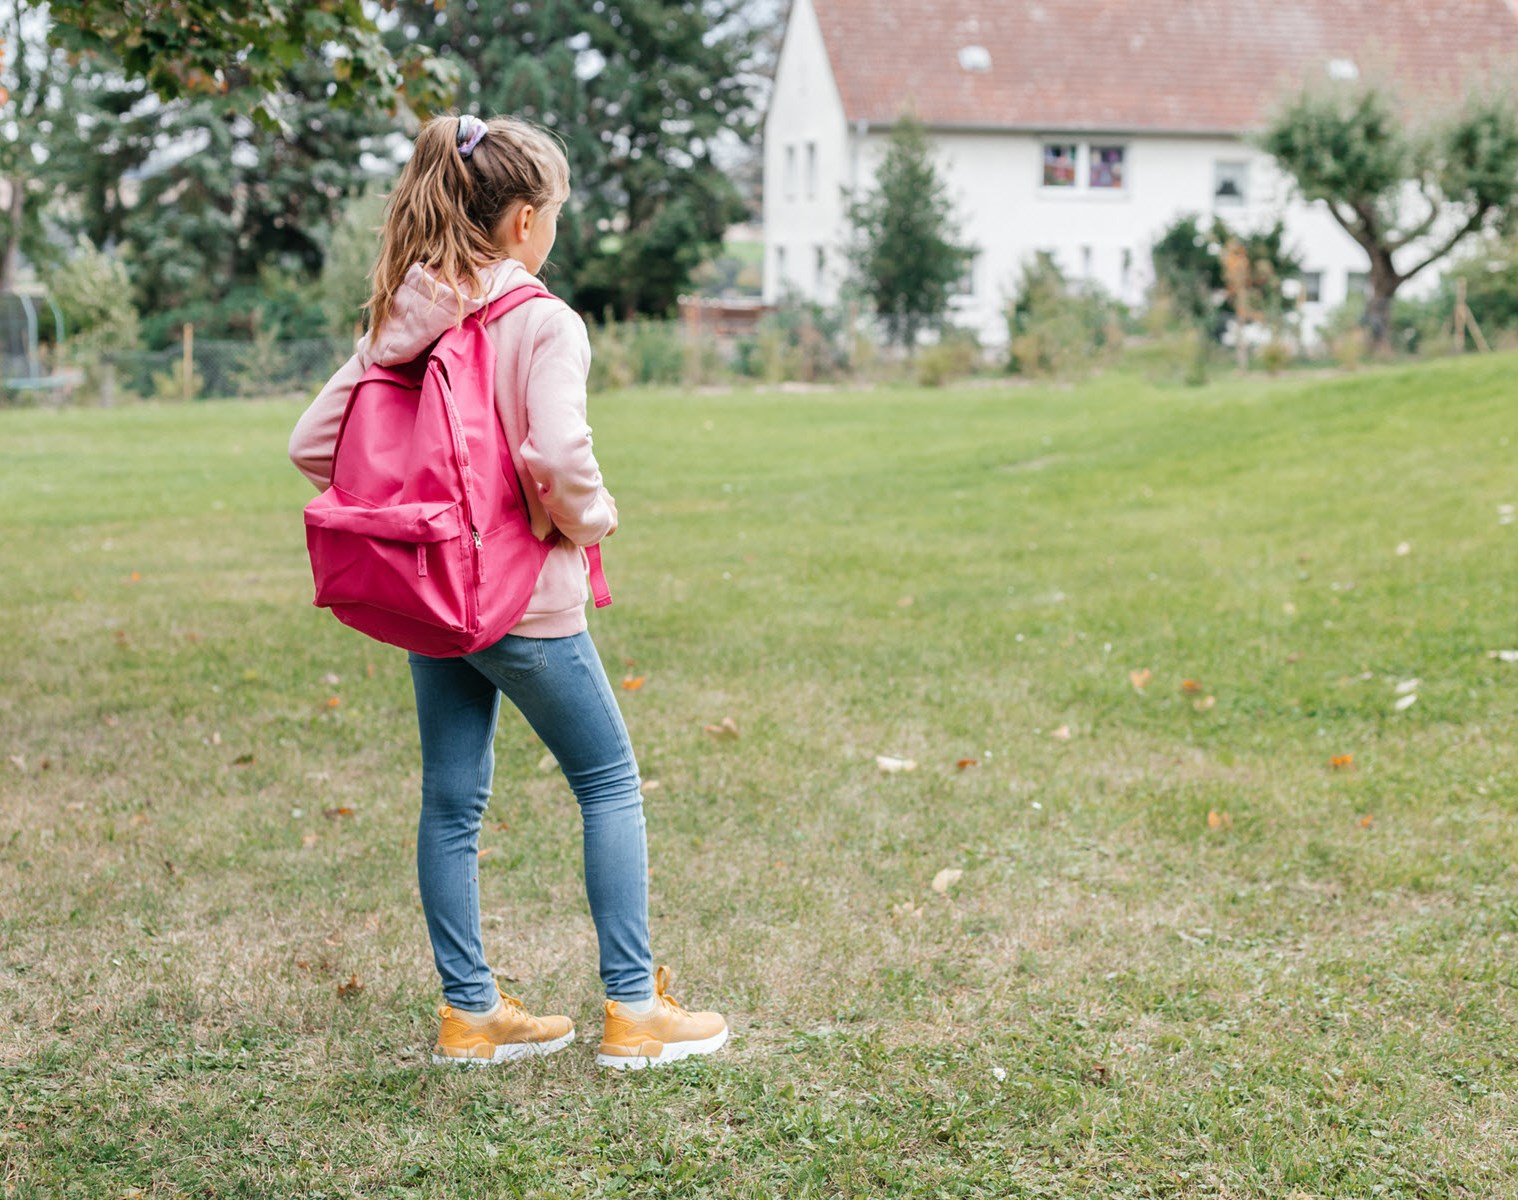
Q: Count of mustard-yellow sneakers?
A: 2